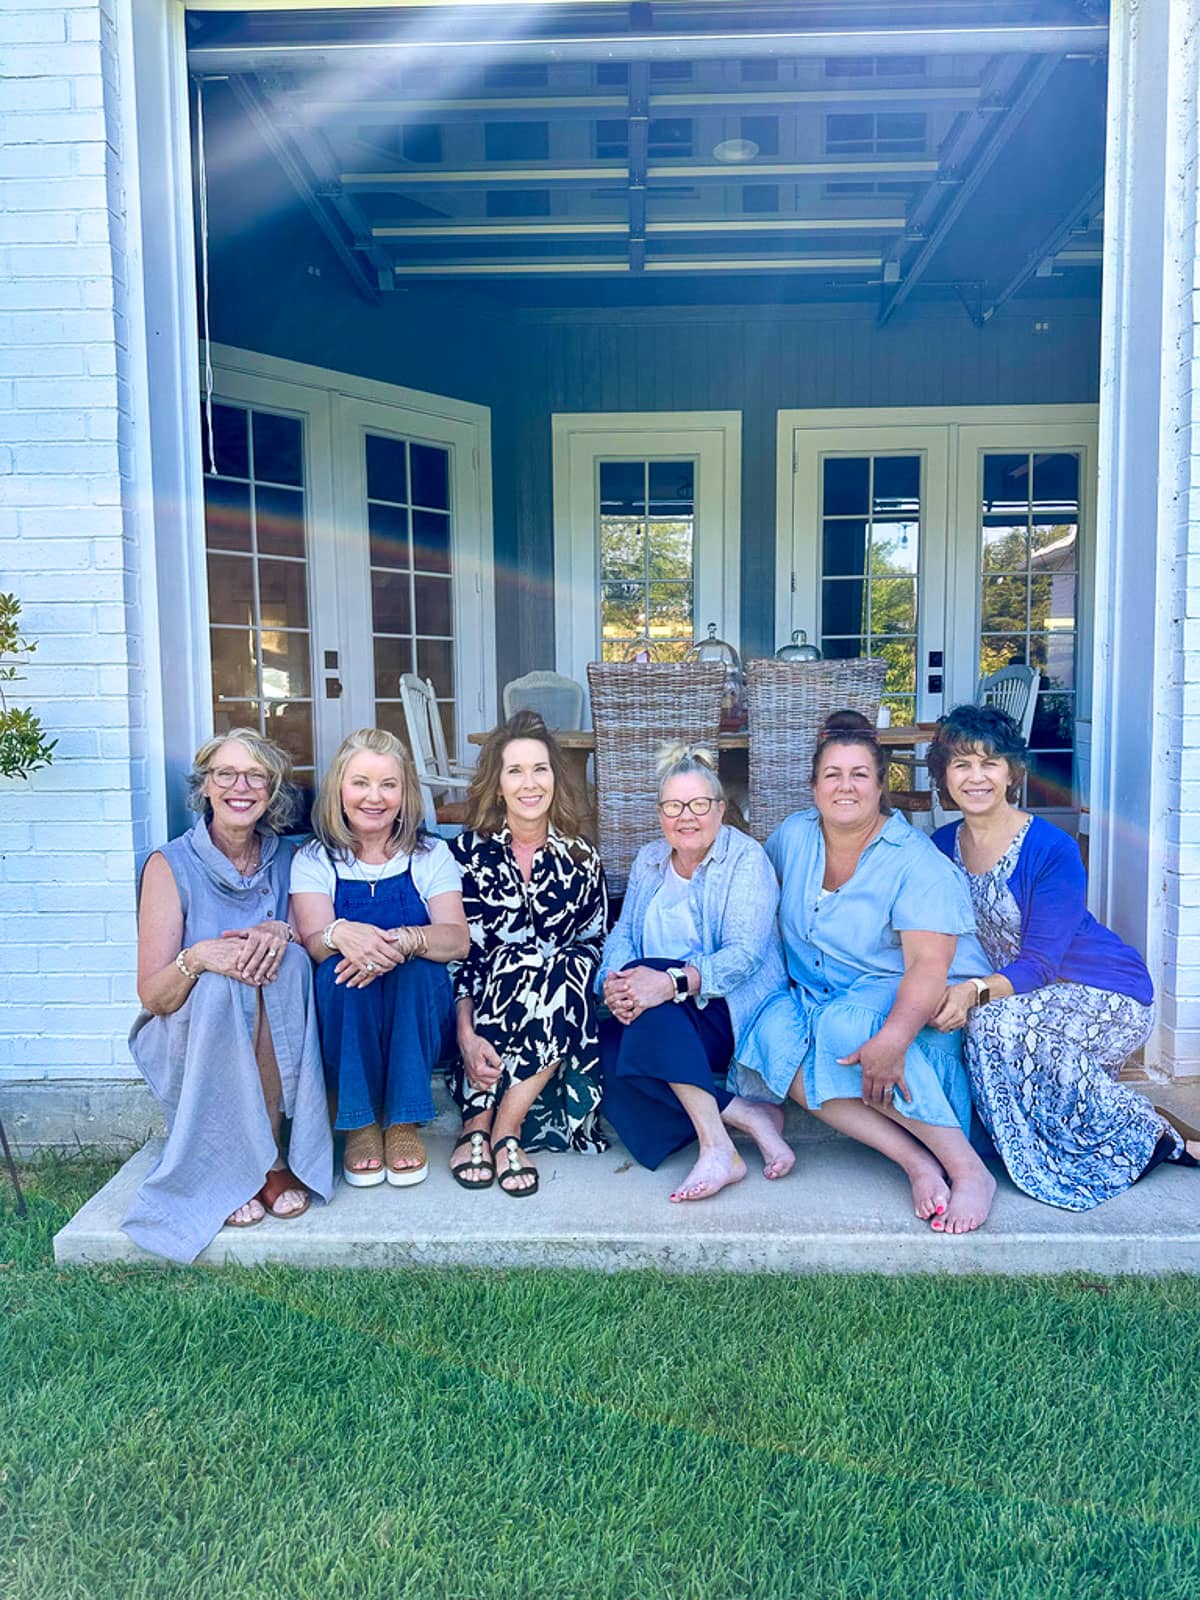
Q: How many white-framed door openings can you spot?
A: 3